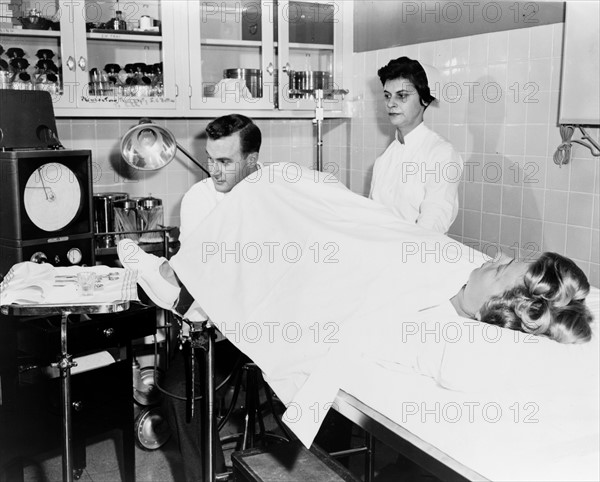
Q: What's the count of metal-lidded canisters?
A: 2